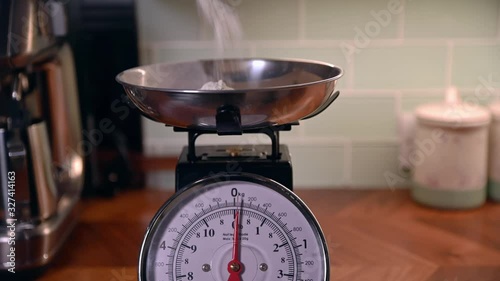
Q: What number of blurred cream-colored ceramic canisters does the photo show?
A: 2